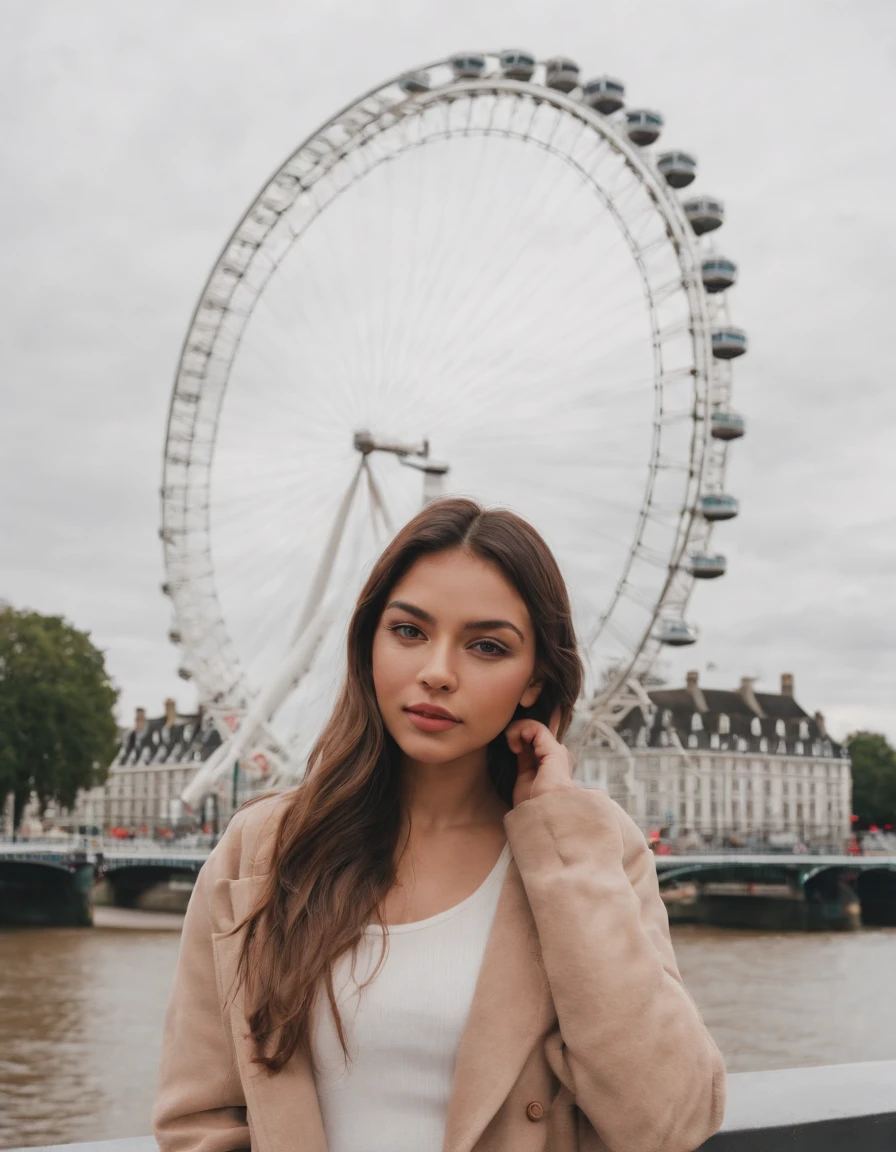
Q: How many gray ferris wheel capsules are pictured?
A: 14